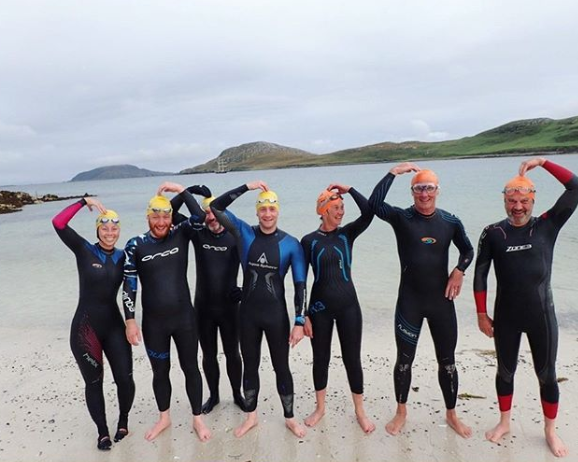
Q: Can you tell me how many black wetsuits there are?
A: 7